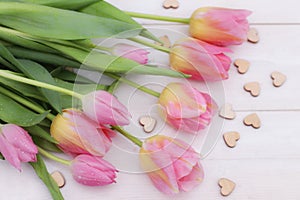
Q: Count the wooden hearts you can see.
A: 12